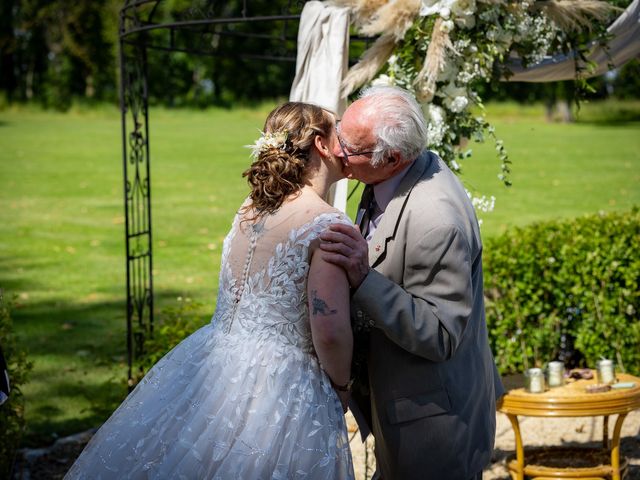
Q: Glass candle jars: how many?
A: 3